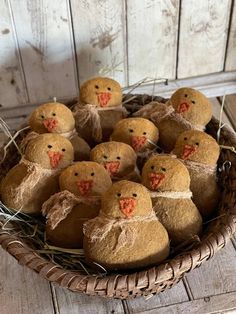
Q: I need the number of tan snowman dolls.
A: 10